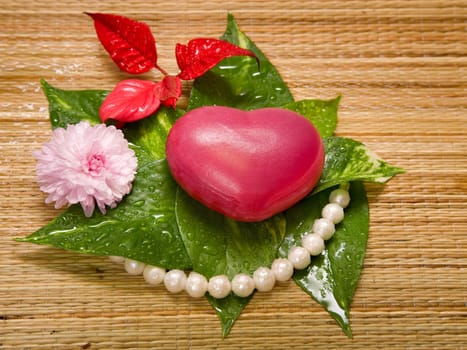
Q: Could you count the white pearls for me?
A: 14